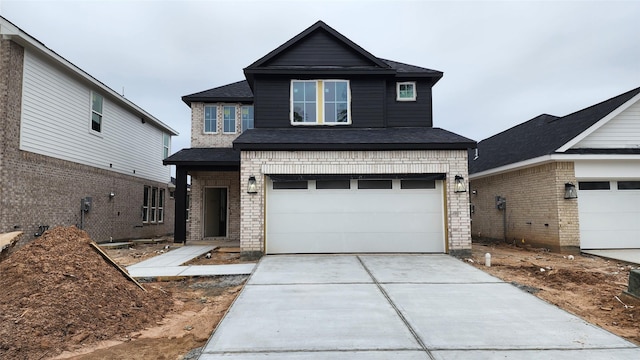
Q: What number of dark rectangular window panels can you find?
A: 6